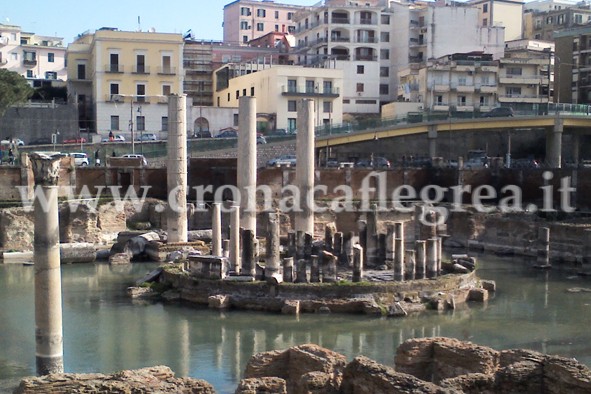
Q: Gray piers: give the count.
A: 2